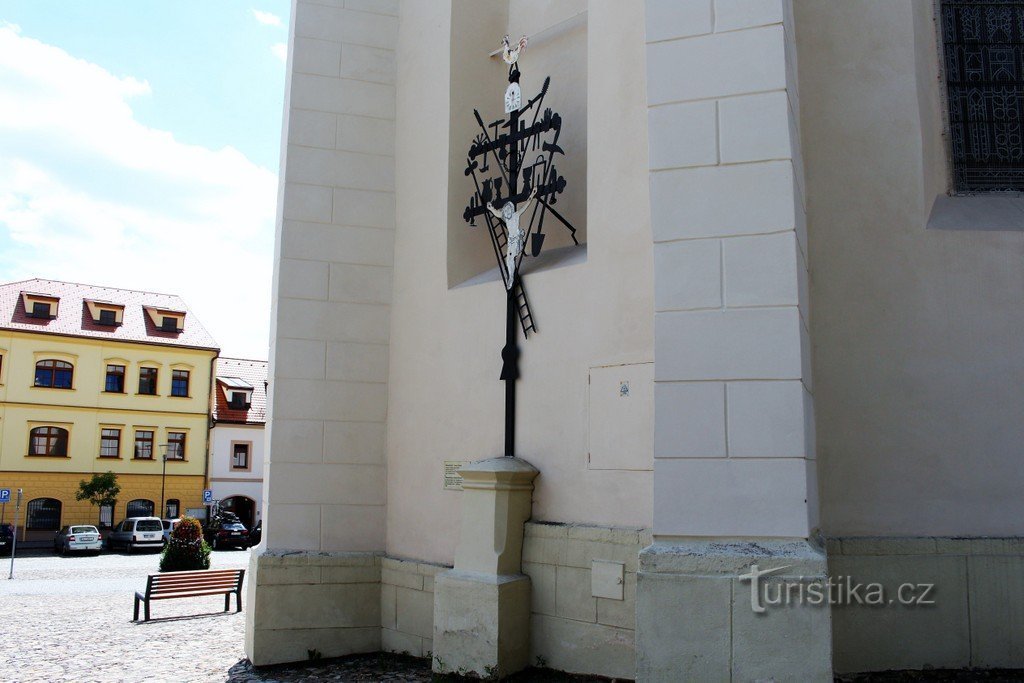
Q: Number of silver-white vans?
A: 1